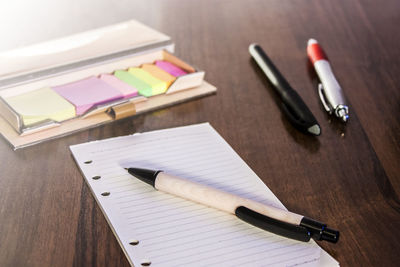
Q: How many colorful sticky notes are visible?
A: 7